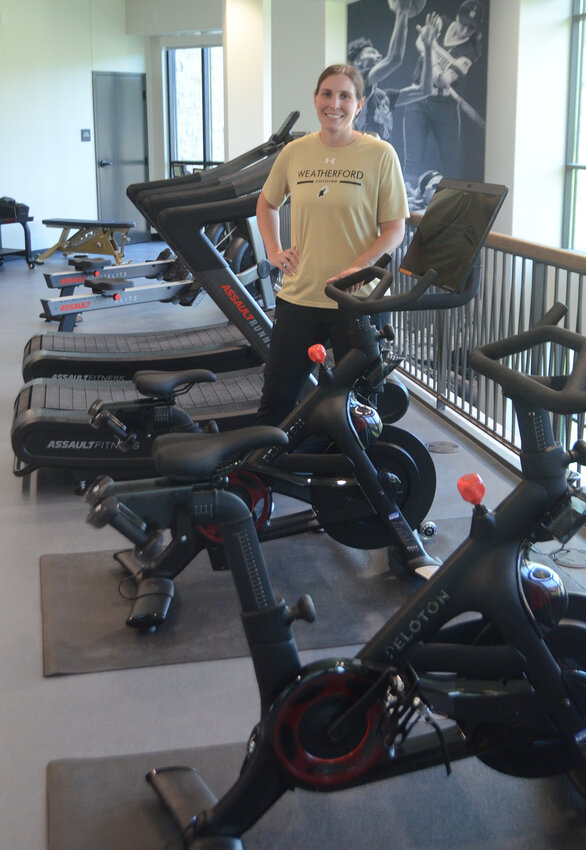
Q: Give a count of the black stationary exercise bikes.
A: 2